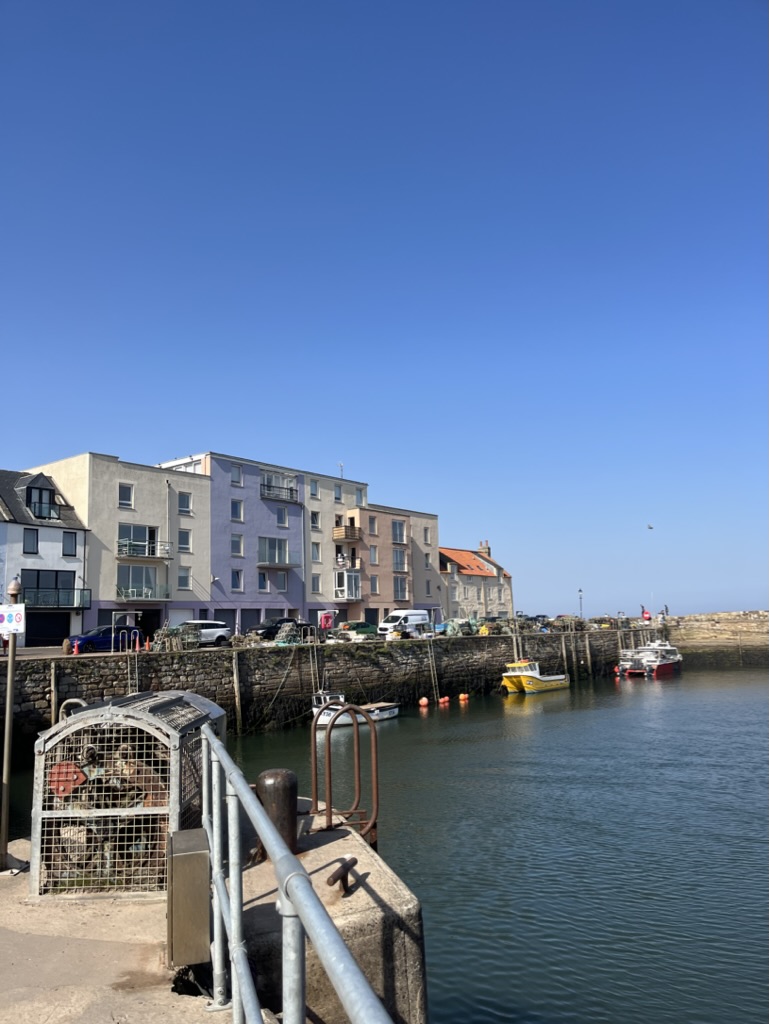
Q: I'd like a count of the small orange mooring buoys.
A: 5